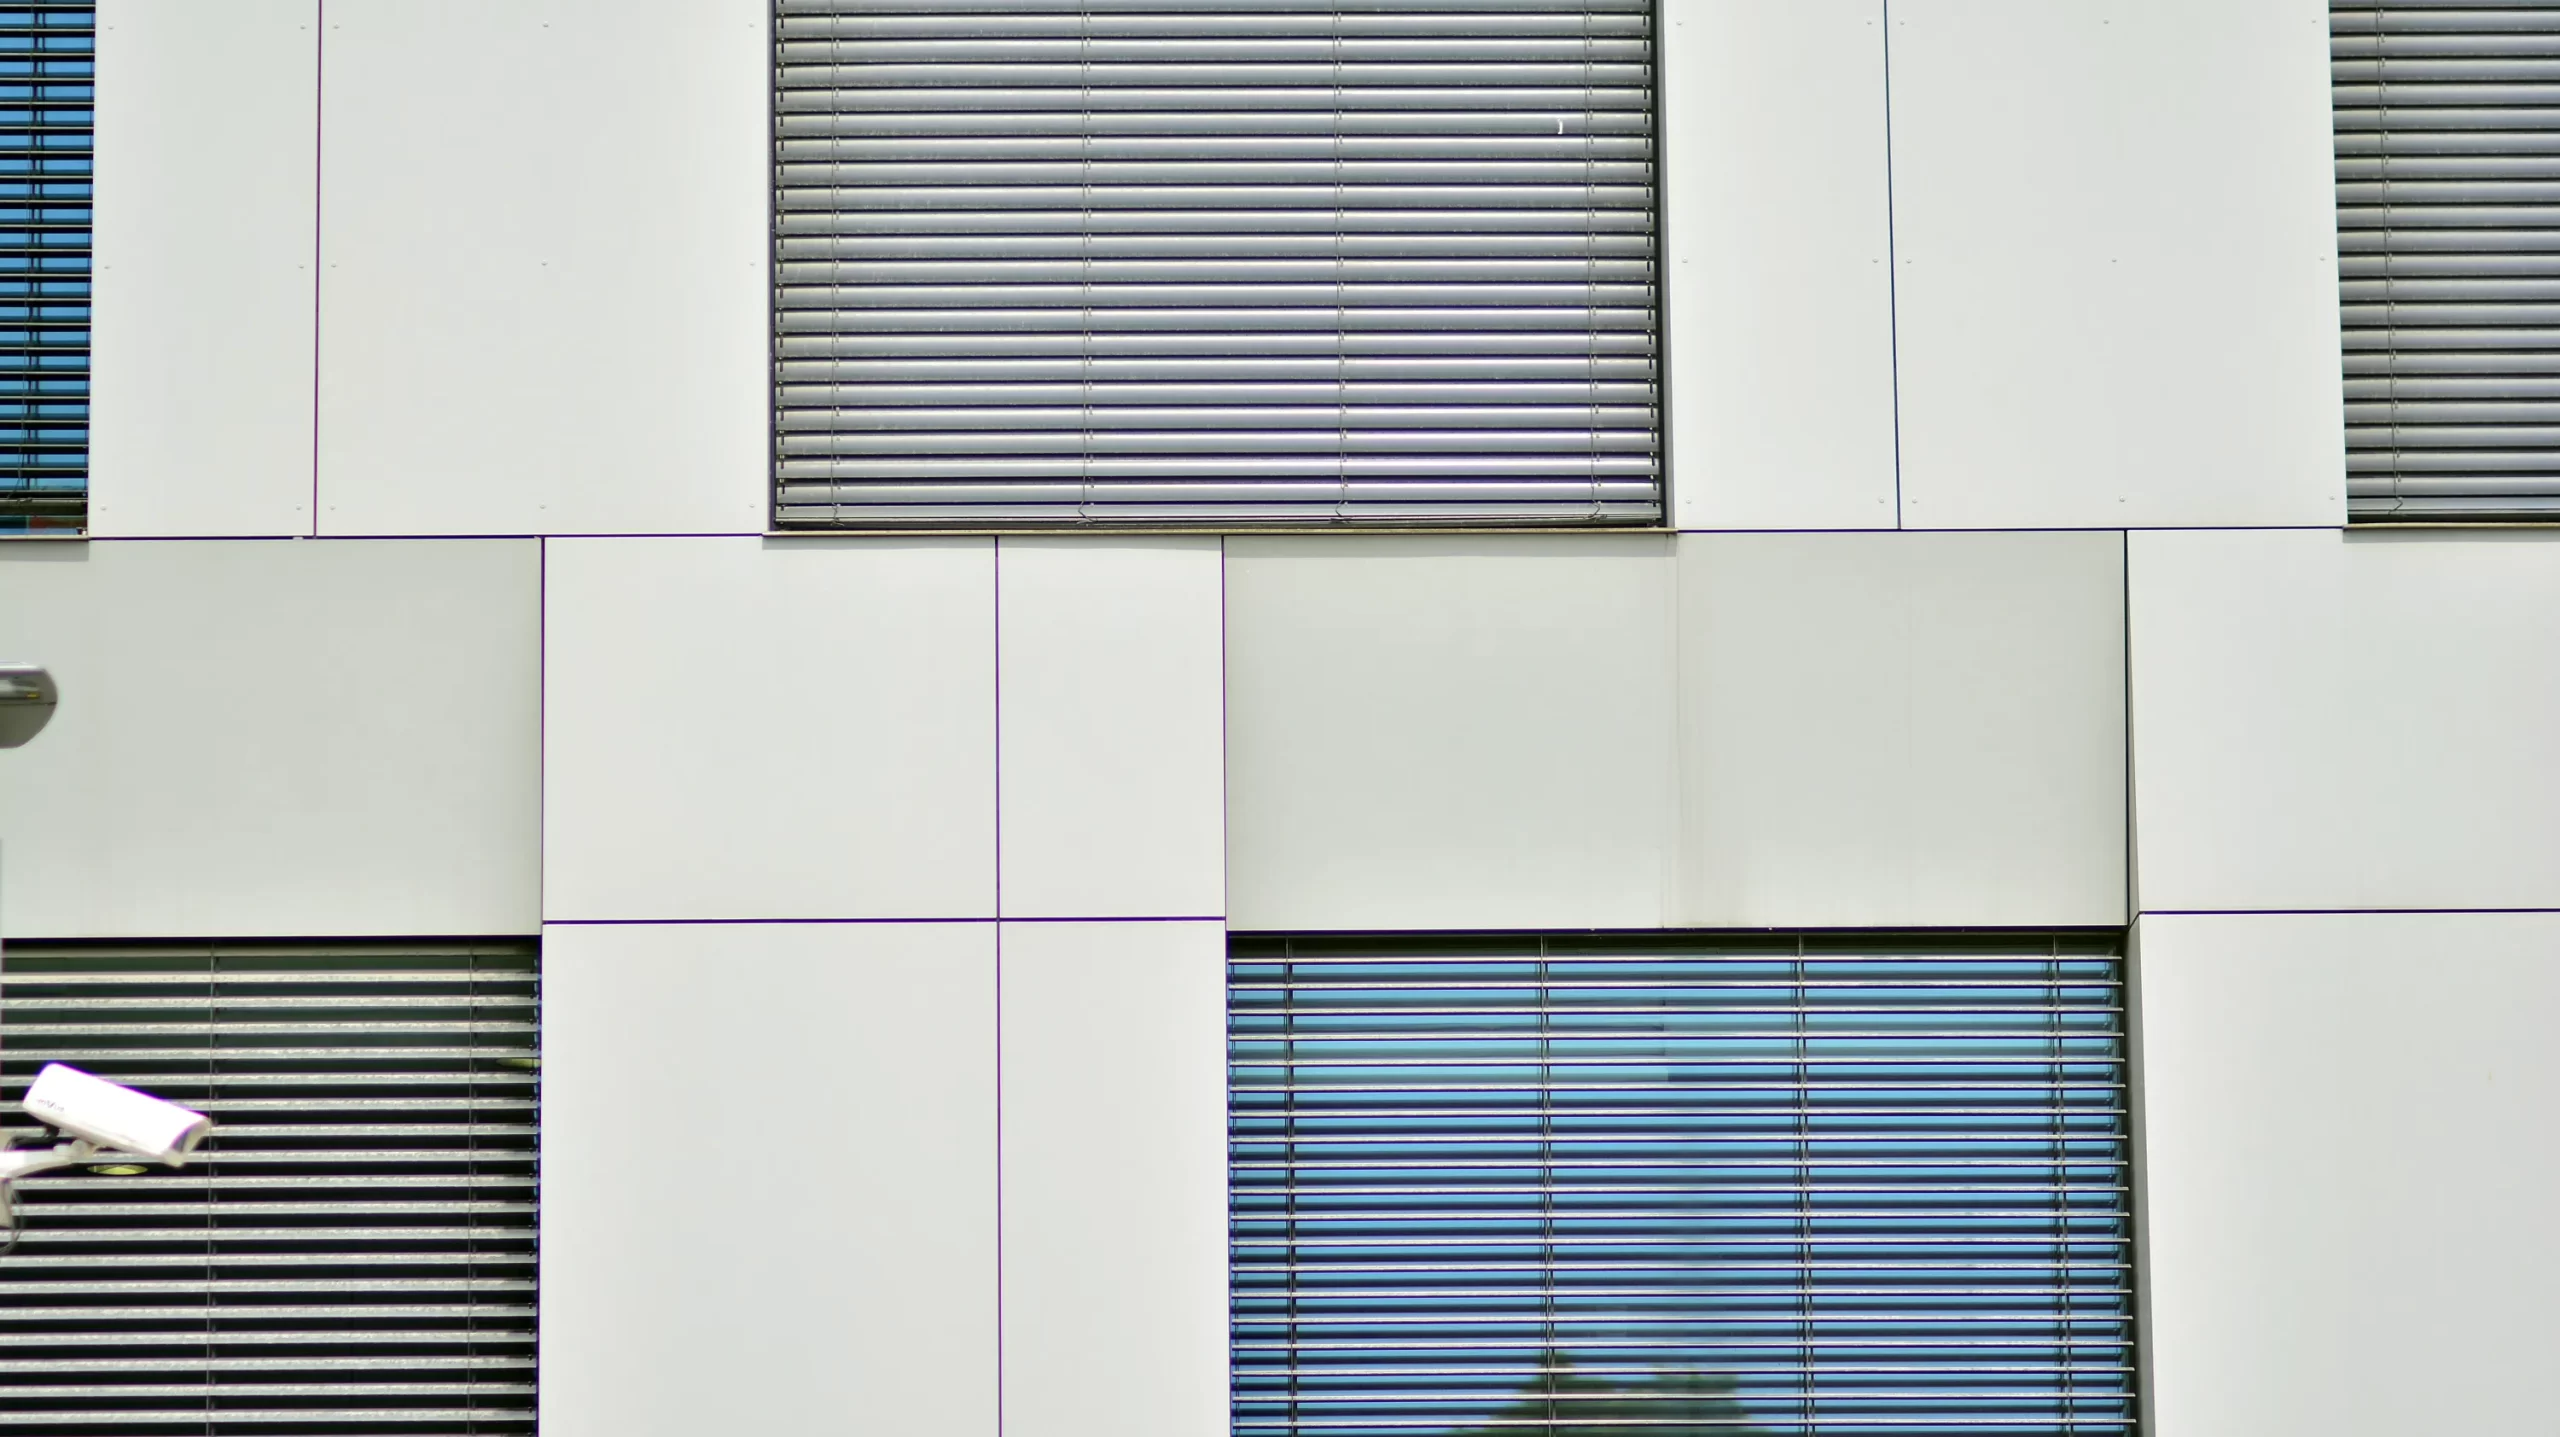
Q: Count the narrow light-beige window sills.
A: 3